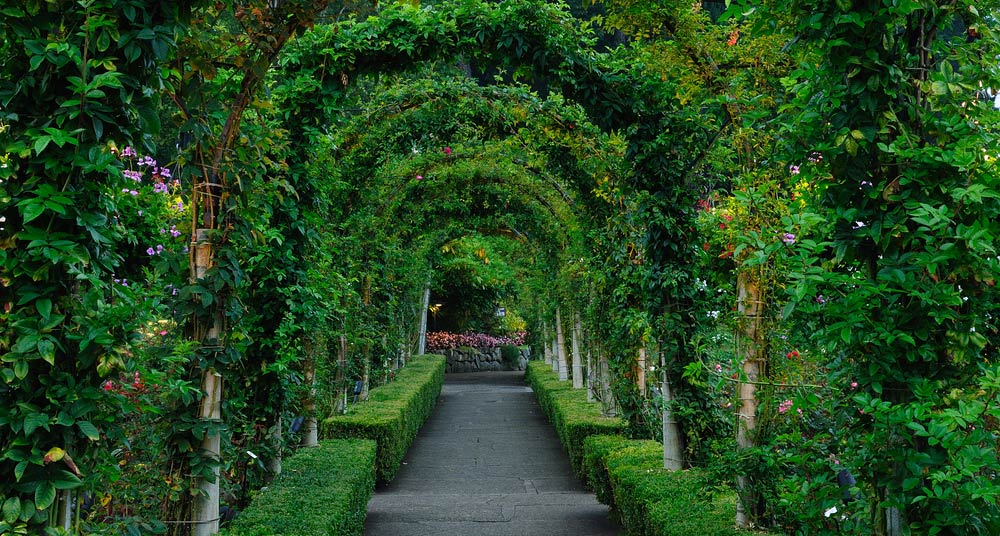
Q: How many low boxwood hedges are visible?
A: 4